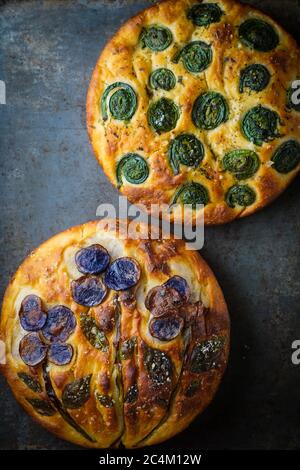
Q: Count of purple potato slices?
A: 10